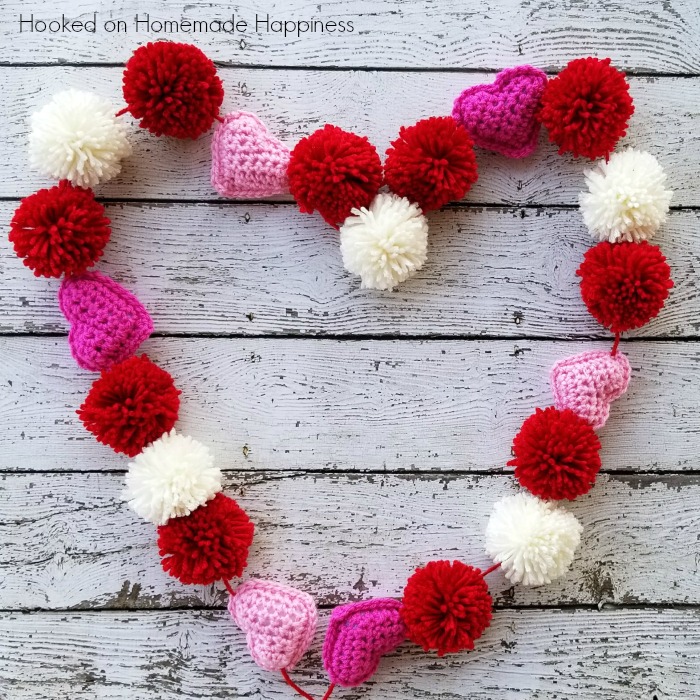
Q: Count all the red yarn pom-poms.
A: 10